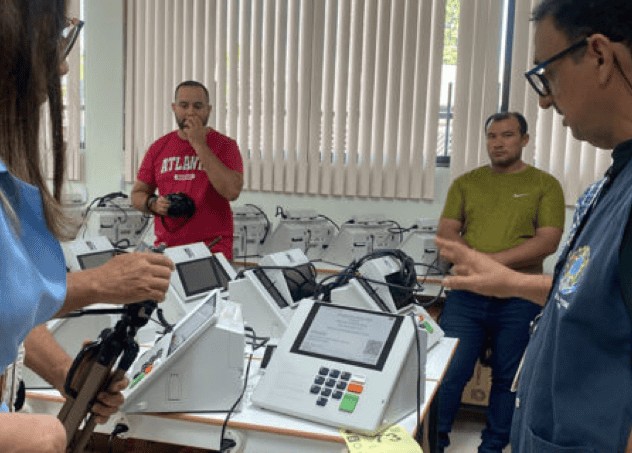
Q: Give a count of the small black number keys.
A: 10